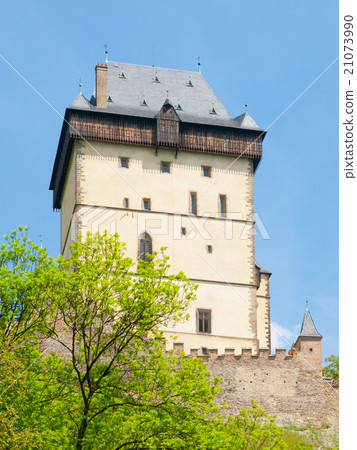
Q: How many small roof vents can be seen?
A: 7